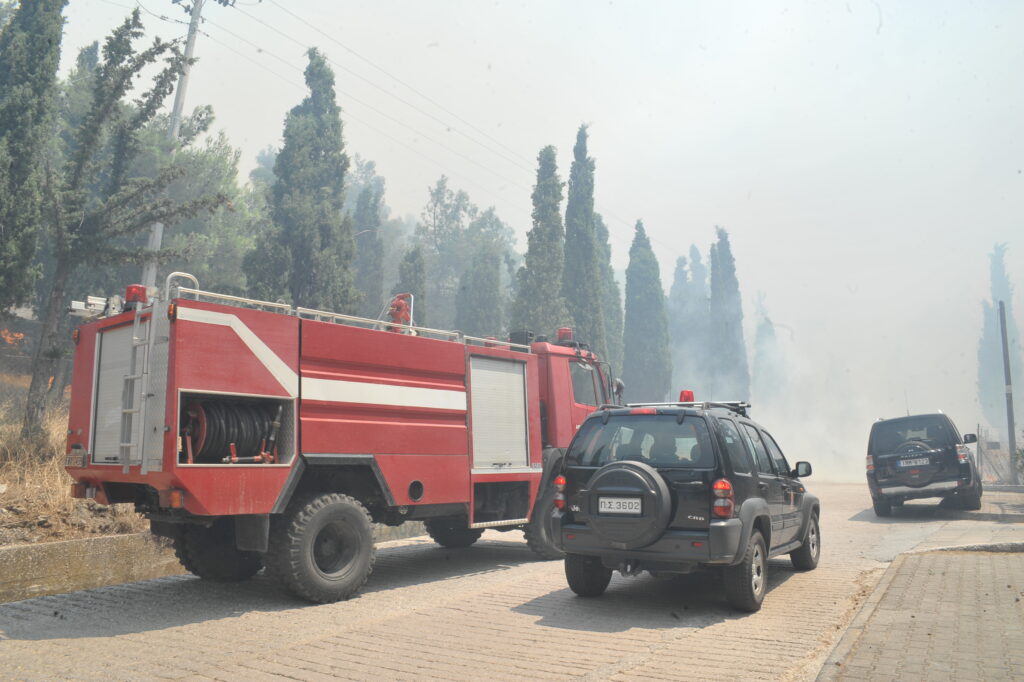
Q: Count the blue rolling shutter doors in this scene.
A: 0